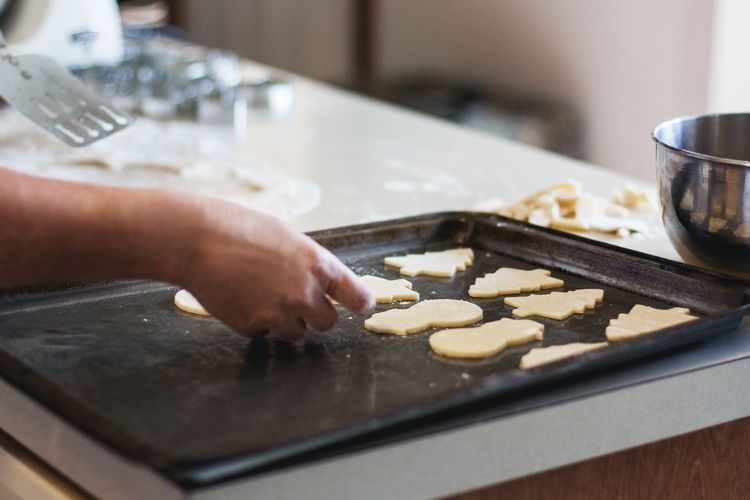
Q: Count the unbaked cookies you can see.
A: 9